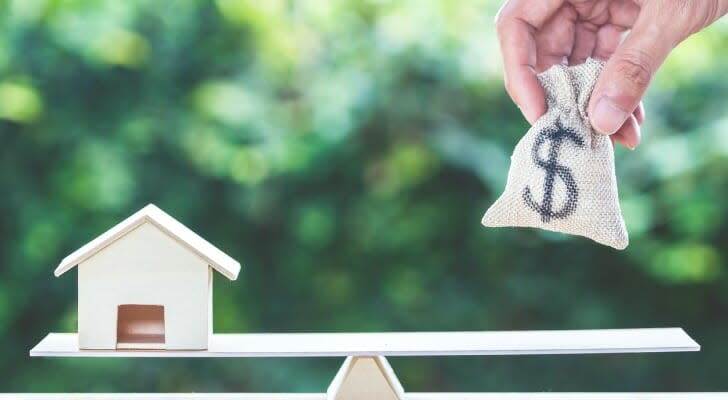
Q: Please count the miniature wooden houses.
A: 1